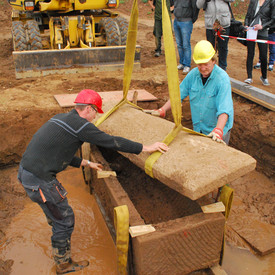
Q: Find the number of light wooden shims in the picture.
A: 3